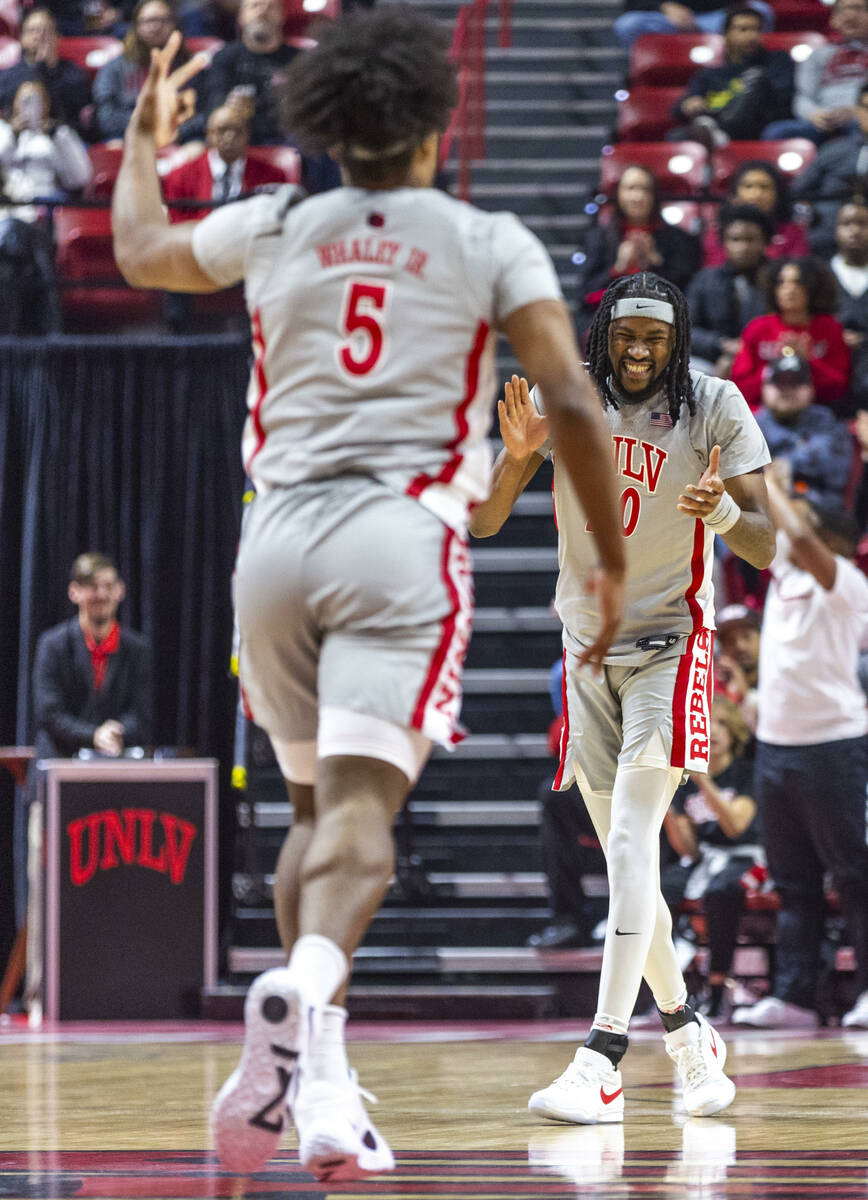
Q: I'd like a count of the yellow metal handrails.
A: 0